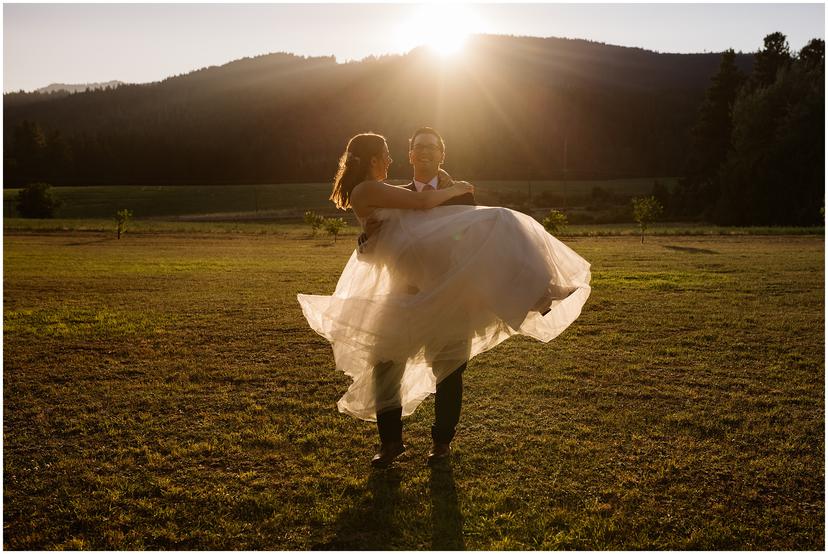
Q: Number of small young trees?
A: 5